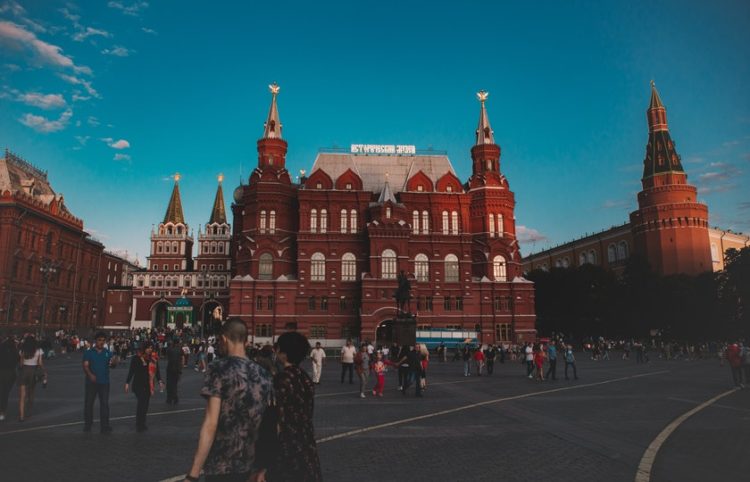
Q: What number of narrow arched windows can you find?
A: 12